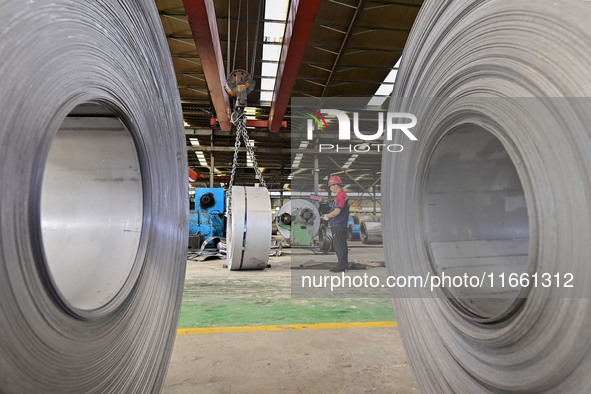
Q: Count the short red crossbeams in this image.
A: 1